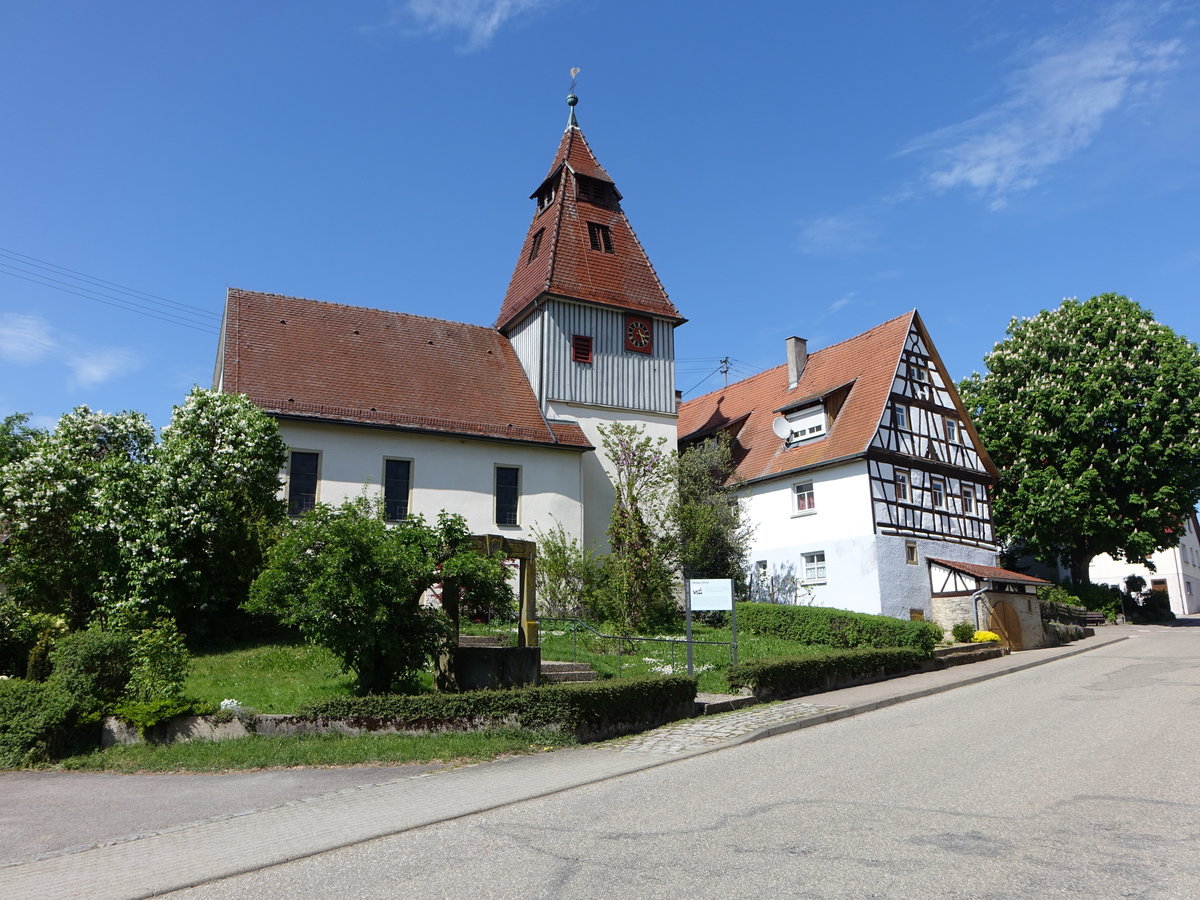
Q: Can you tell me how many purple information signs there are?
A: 0